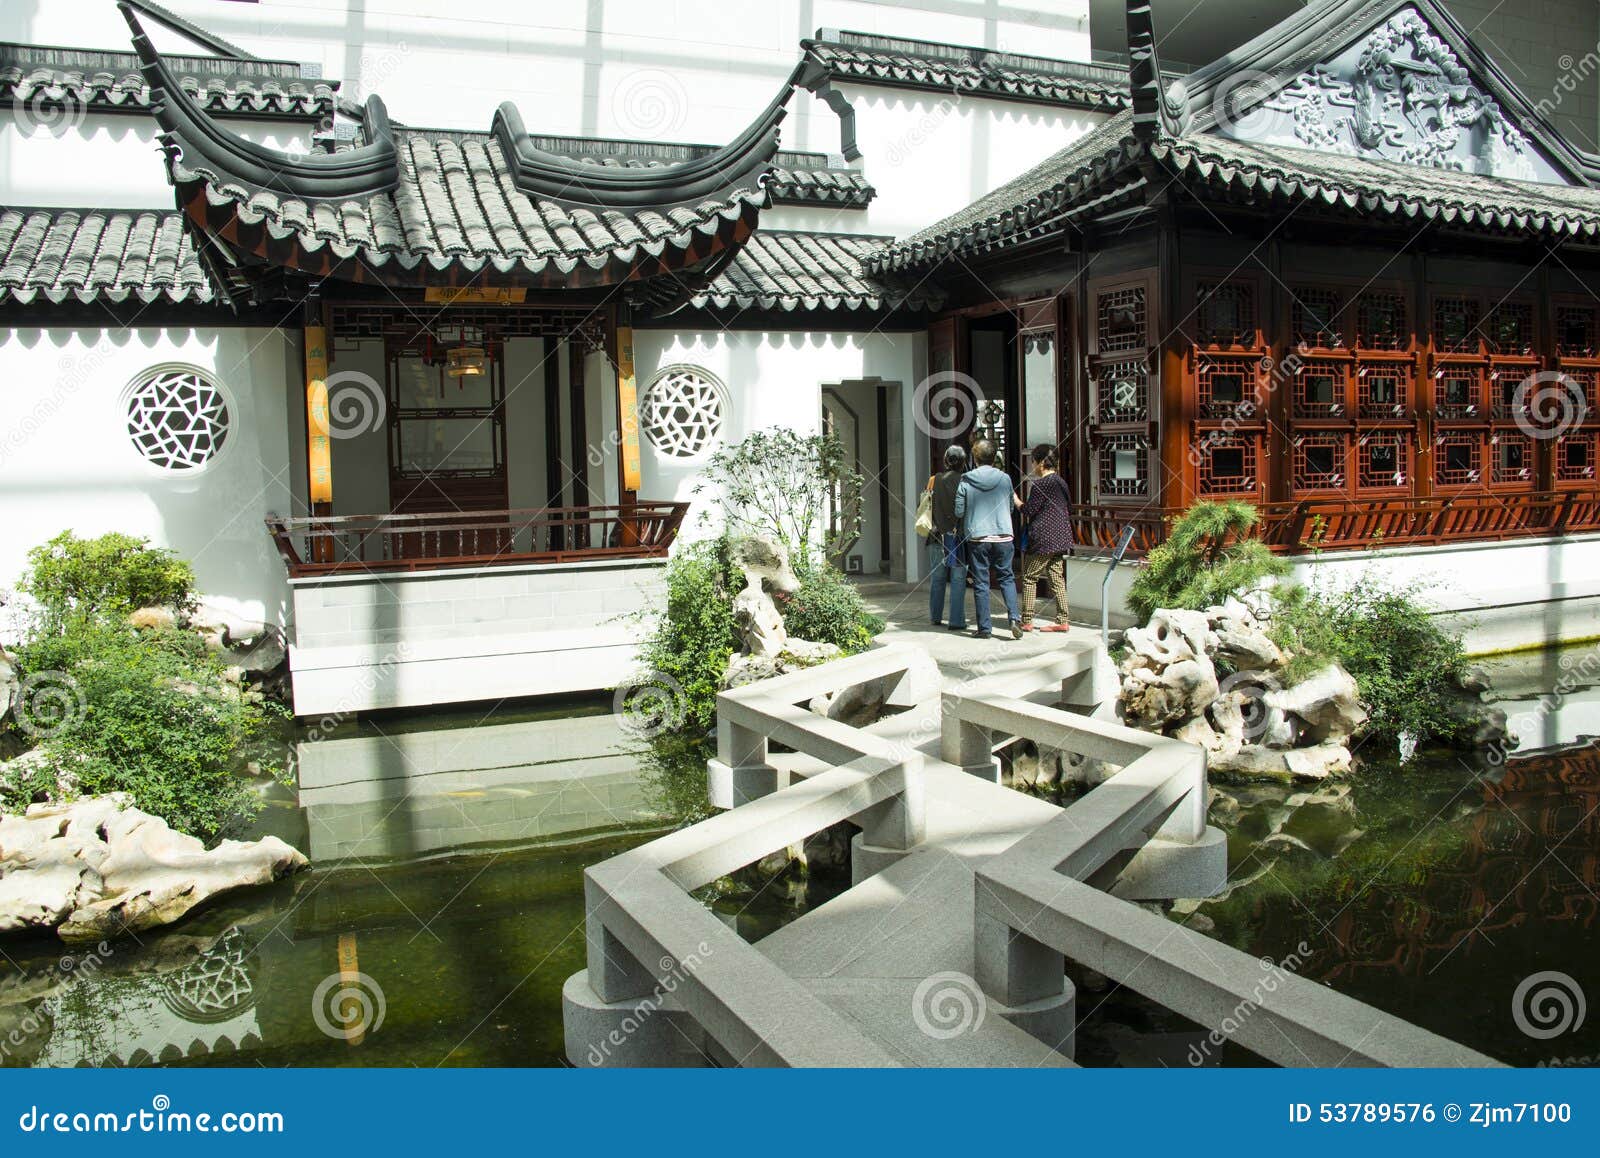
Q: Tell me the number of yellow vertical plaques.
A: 2